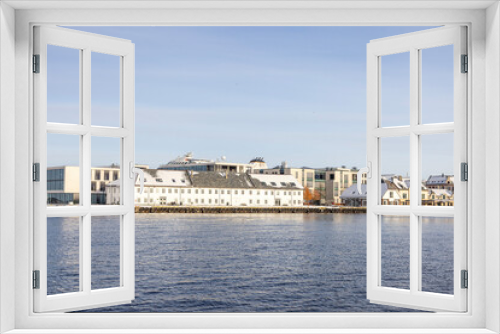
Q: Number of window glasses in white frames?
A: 12